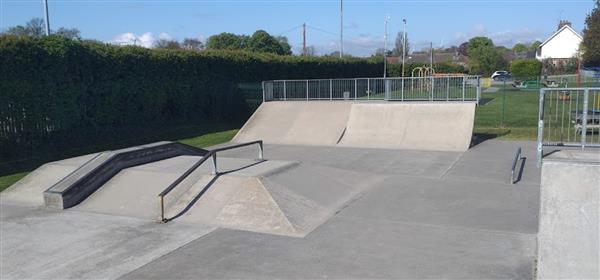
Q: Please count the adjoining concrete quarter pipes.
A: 2